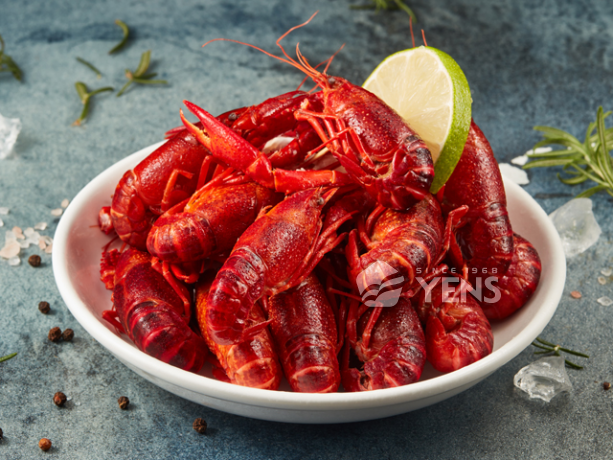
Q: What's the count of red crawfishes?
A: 12